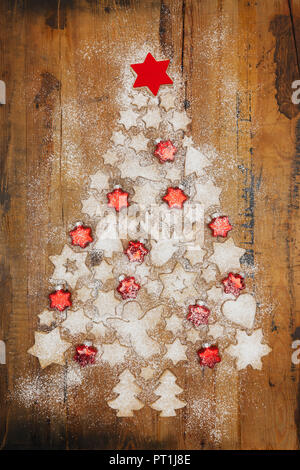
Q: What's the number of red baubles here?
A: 12